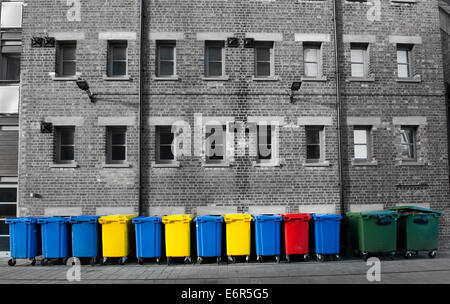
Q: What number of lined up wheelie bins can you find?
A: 13